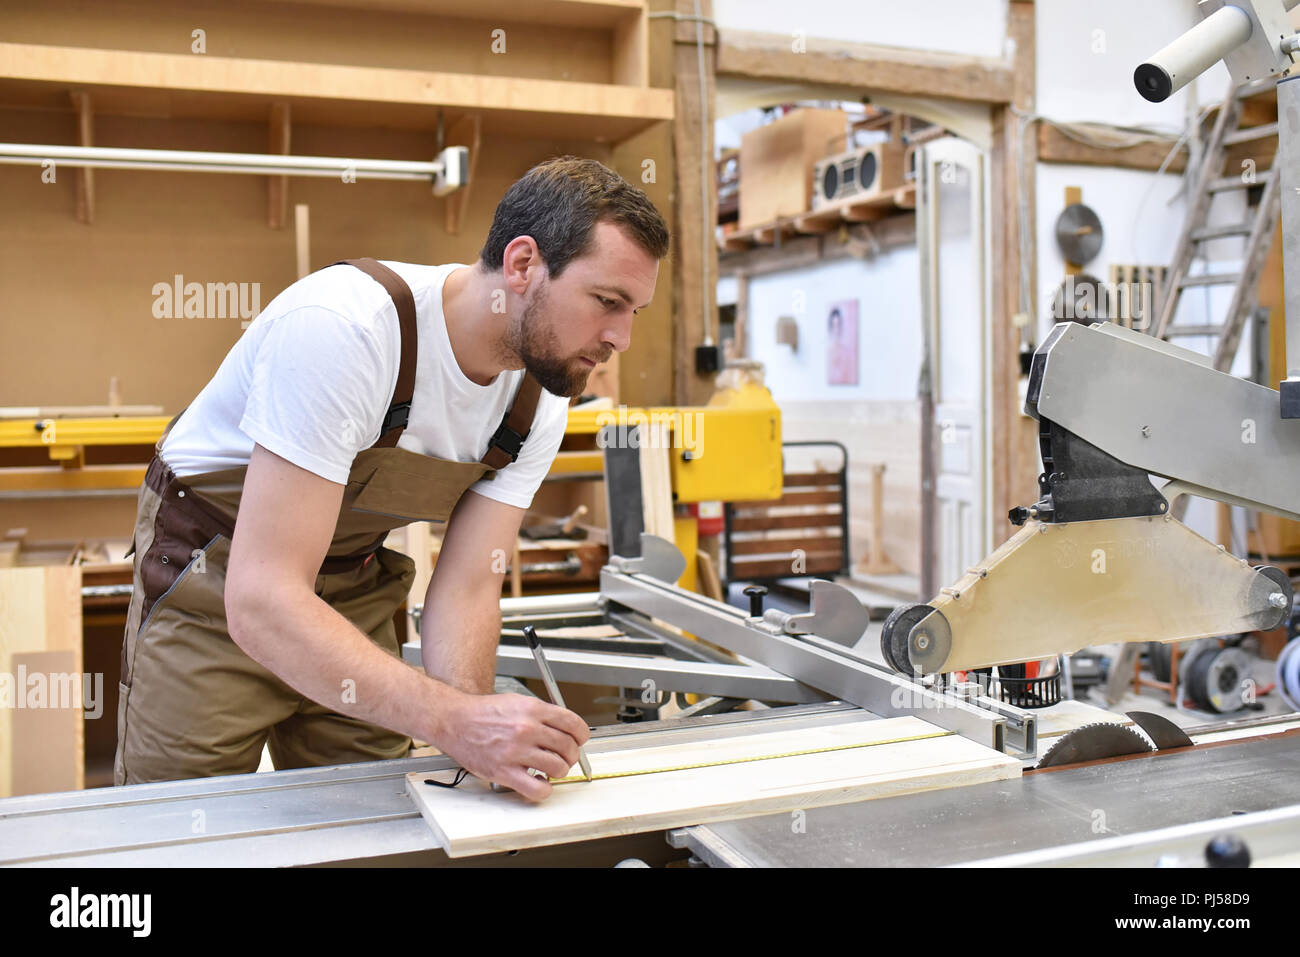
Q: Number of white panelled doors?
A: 1